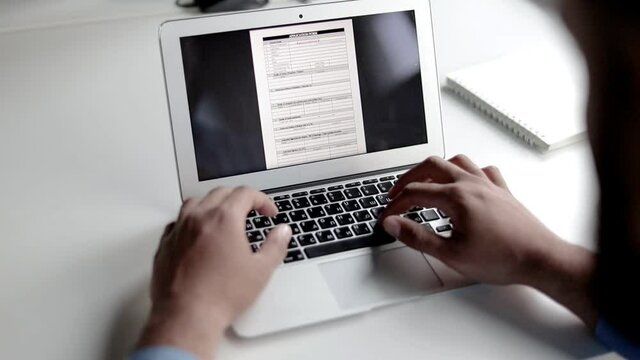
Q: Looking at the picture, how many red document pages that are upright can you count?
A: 0